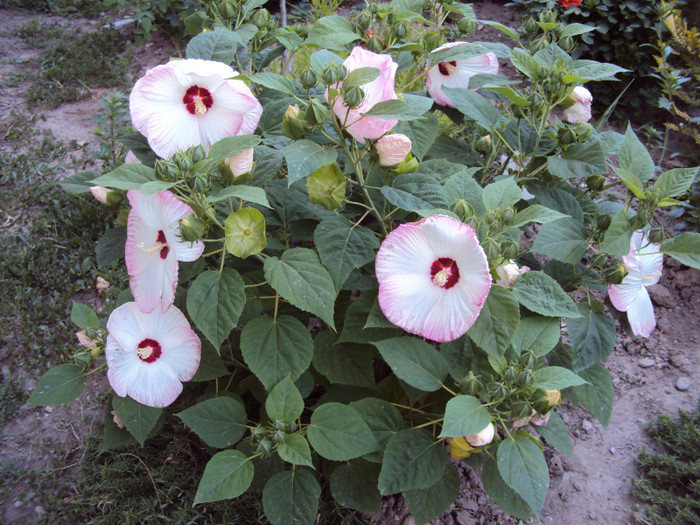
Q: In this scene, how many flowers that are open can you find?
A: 7